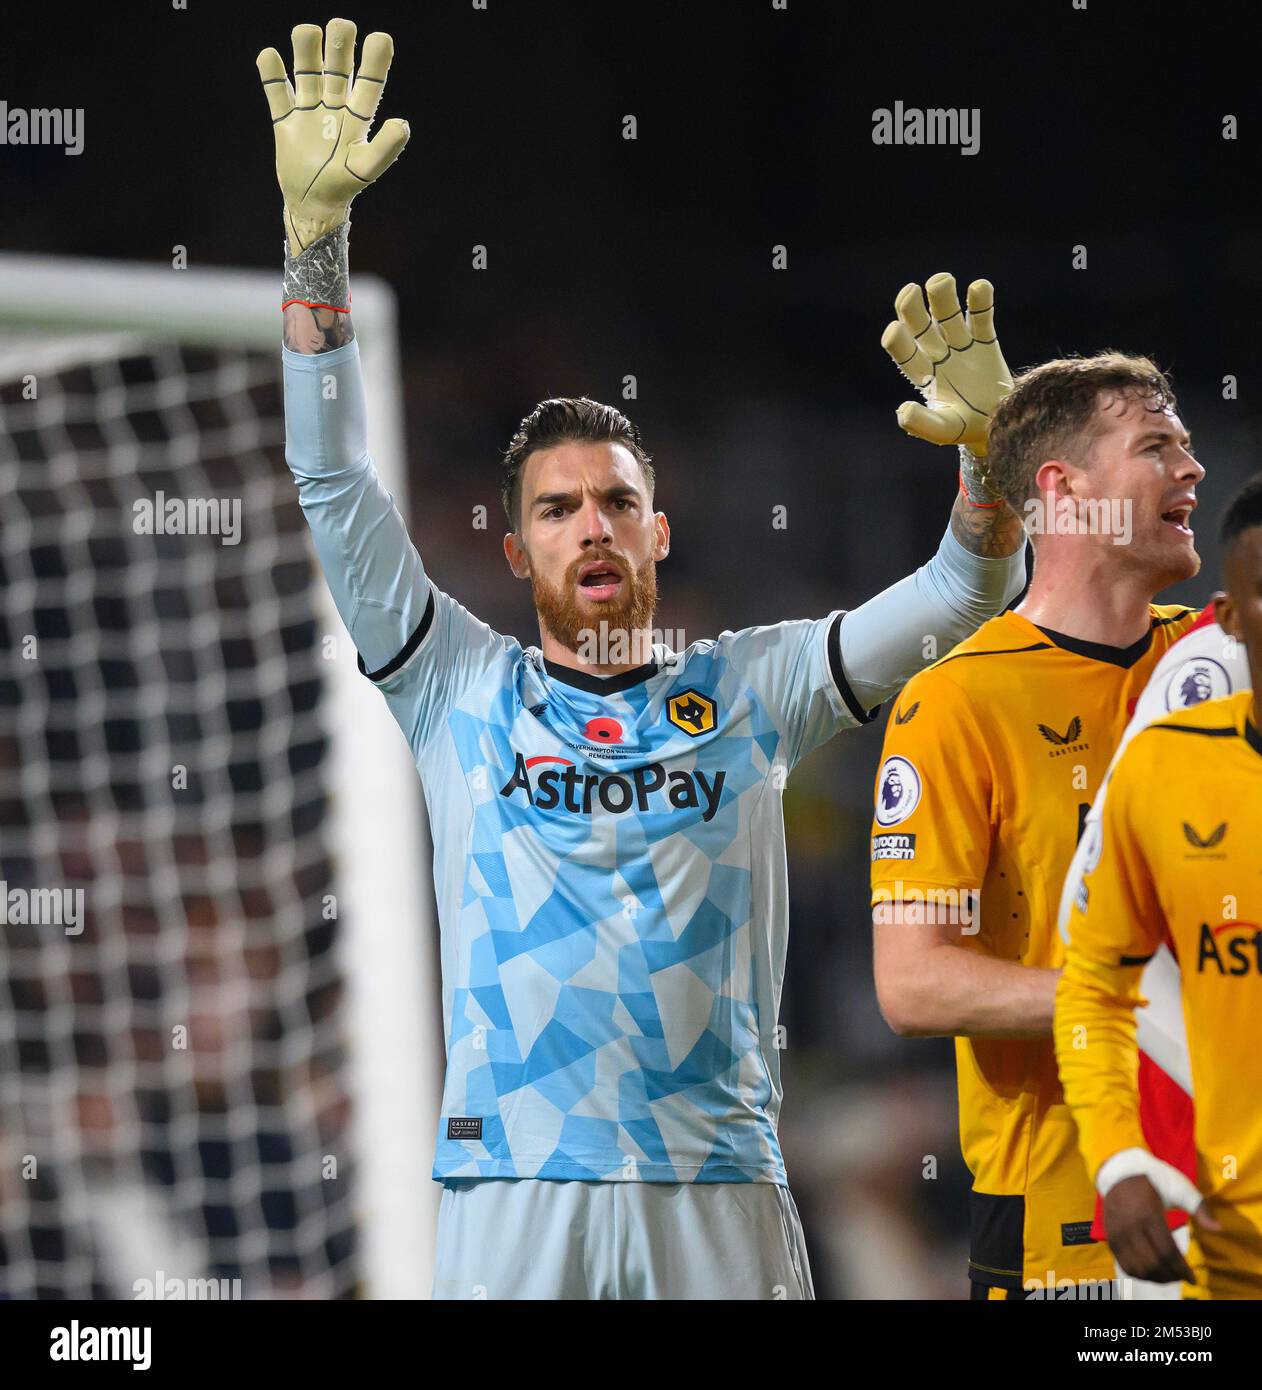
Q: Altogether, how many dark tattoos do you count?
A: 2